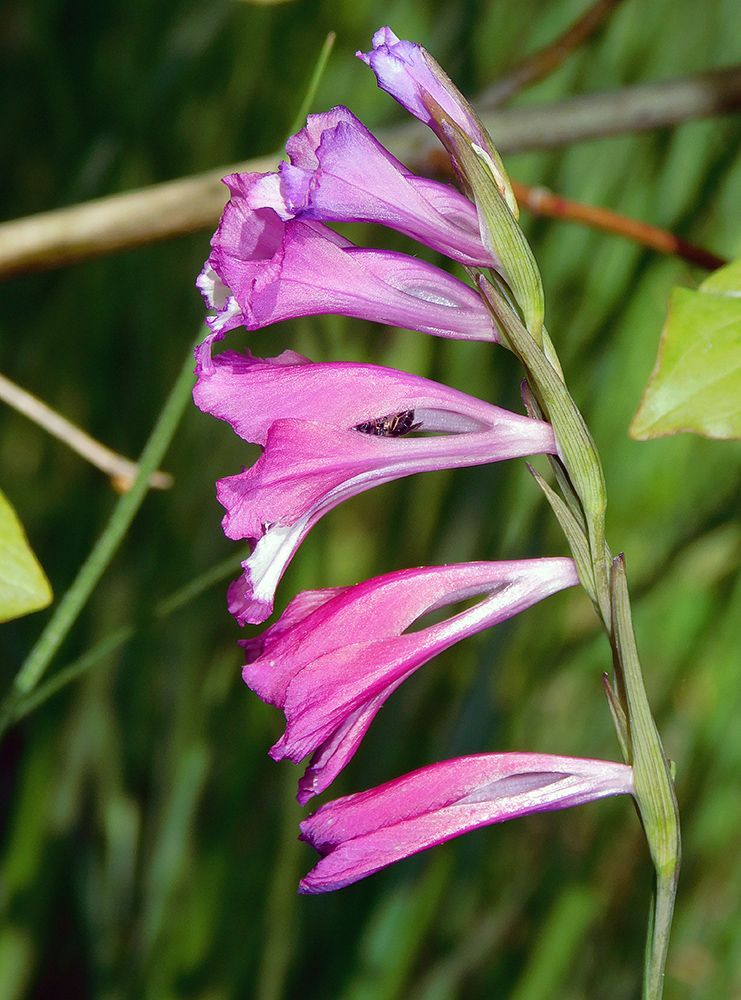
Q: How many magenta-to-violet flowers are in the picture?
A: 6